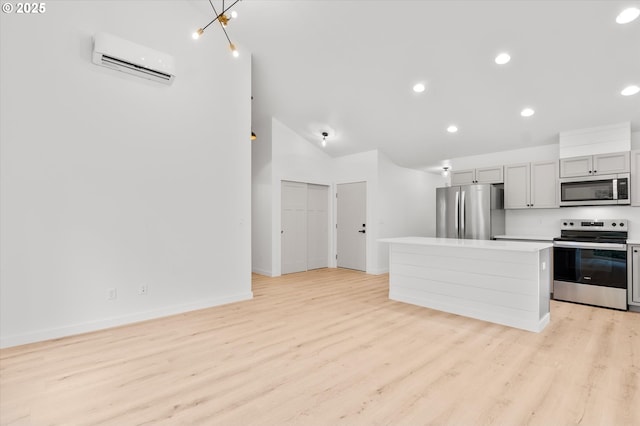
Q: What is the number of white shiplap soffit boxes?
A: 1